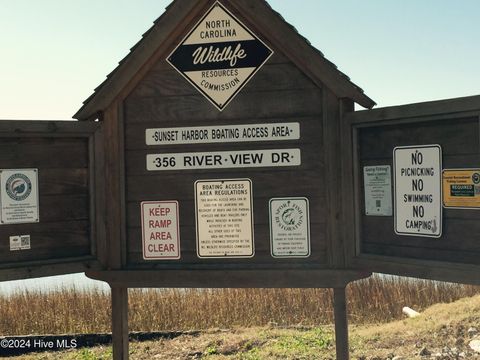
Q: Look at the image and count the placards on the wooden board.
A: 11